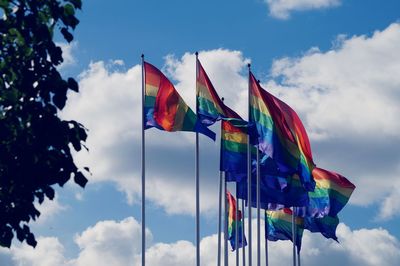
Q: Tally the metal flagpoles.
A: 11